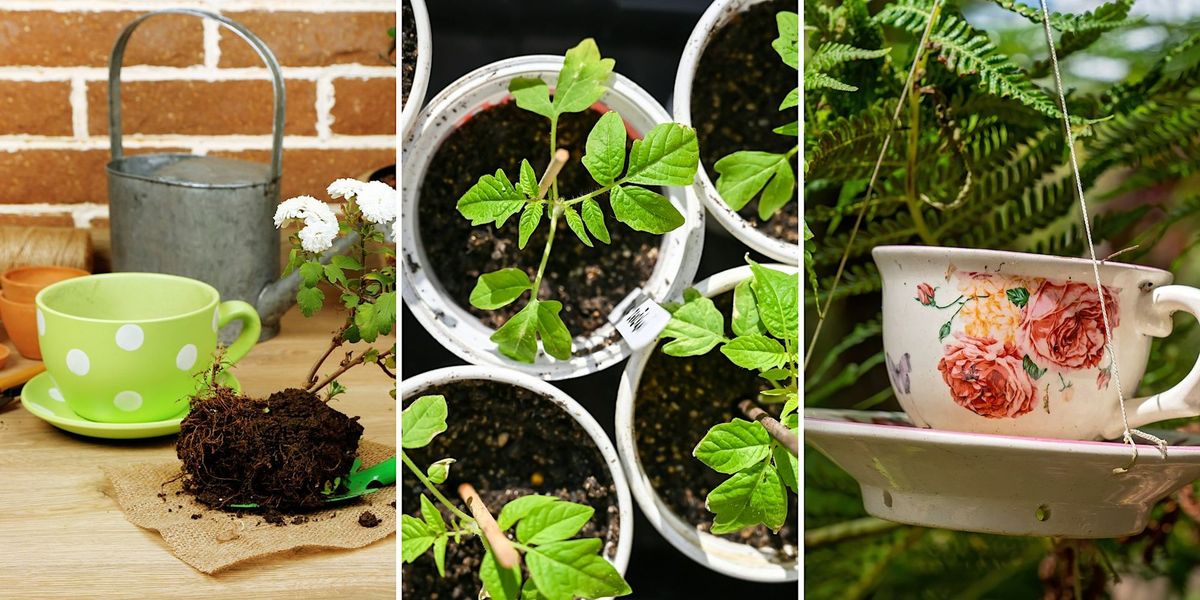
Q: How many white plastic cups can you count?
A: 5